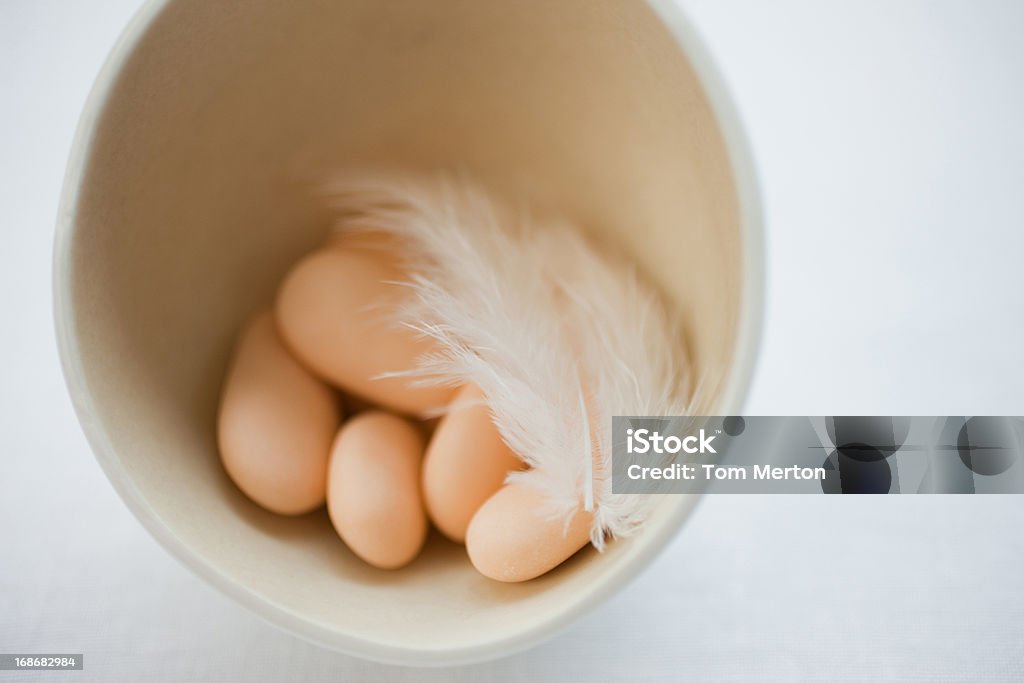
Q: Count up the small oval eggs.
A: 5